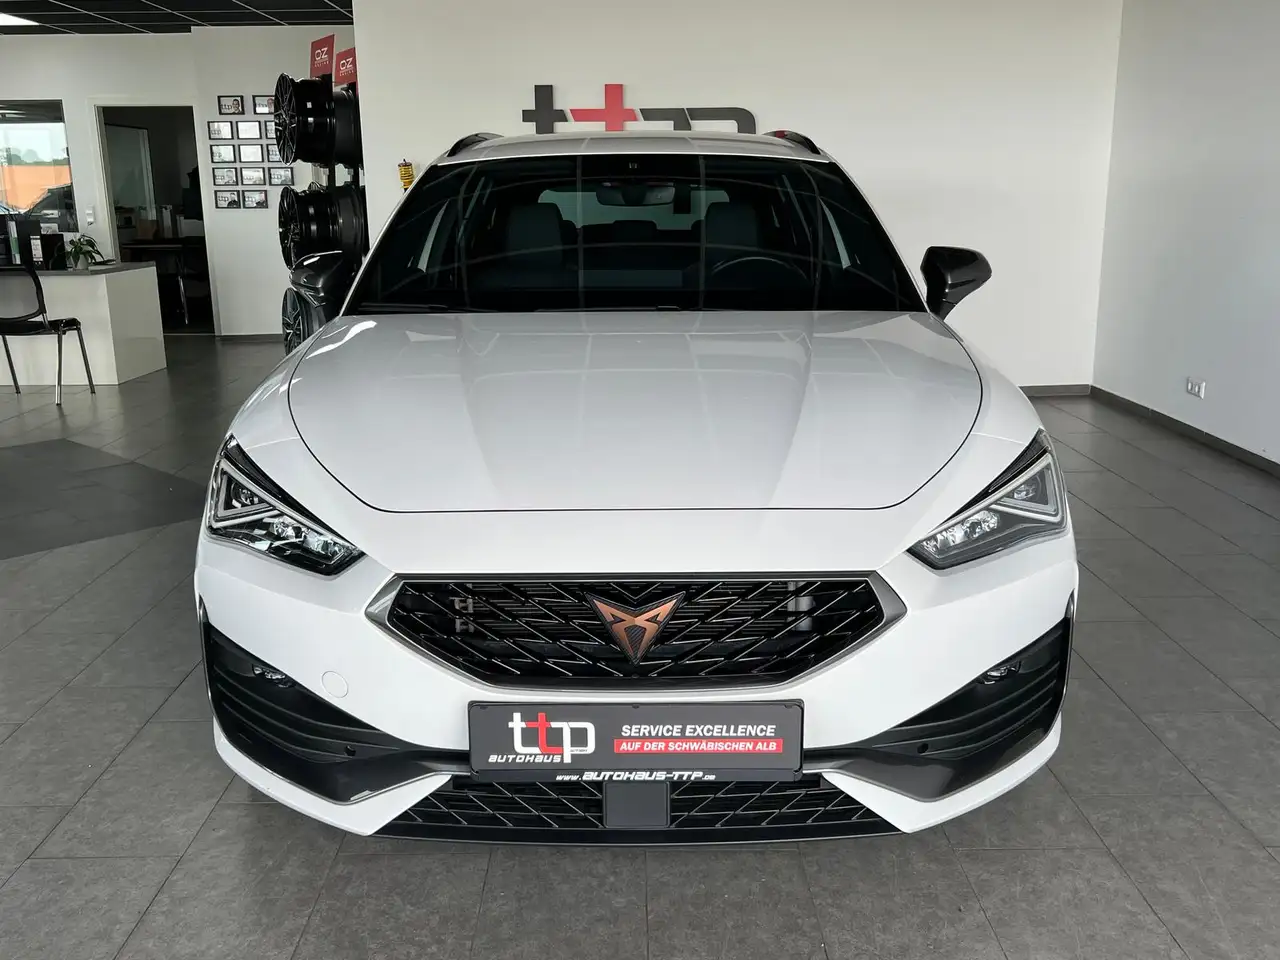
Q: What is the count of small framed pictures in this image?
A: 13